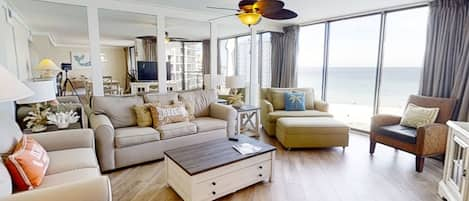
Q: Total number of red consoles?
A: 0